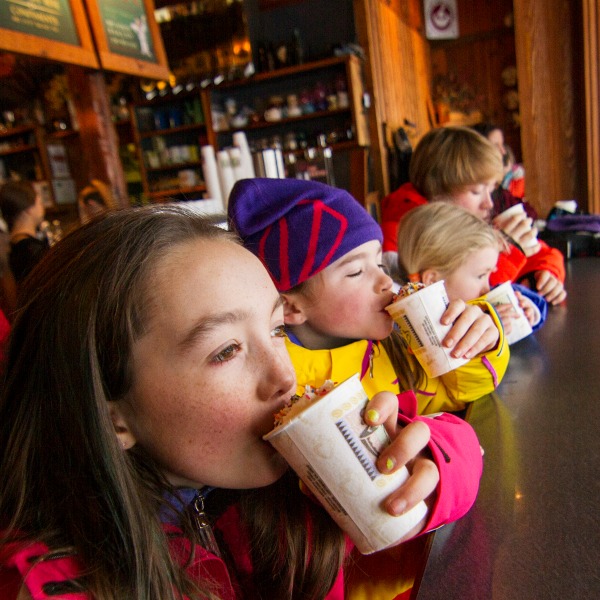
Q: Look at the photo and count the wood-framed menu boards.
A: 2